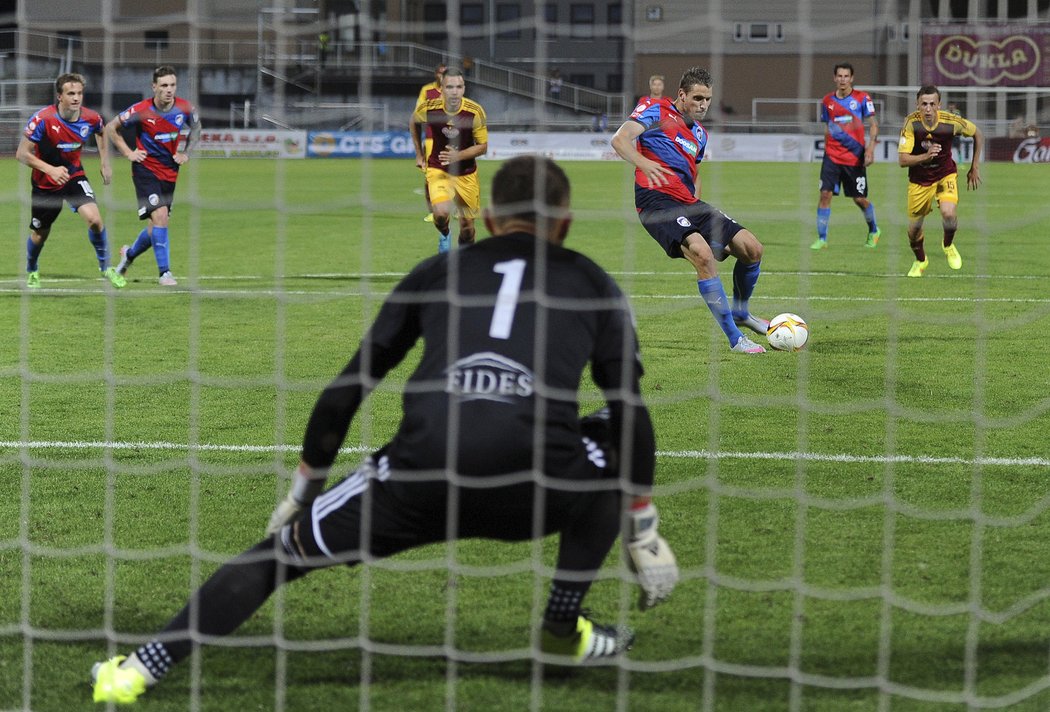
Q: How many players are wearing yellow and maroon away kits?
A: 3